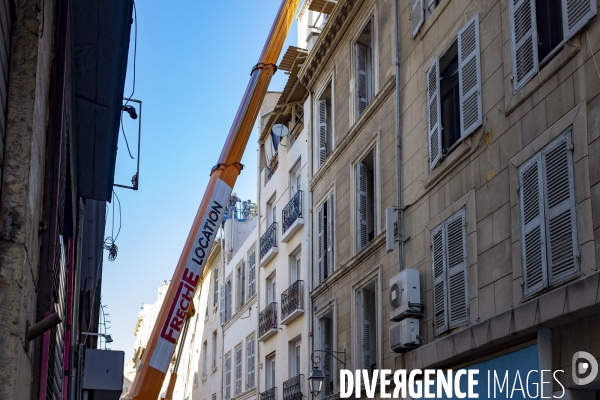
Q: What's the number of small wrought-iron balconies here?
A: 6